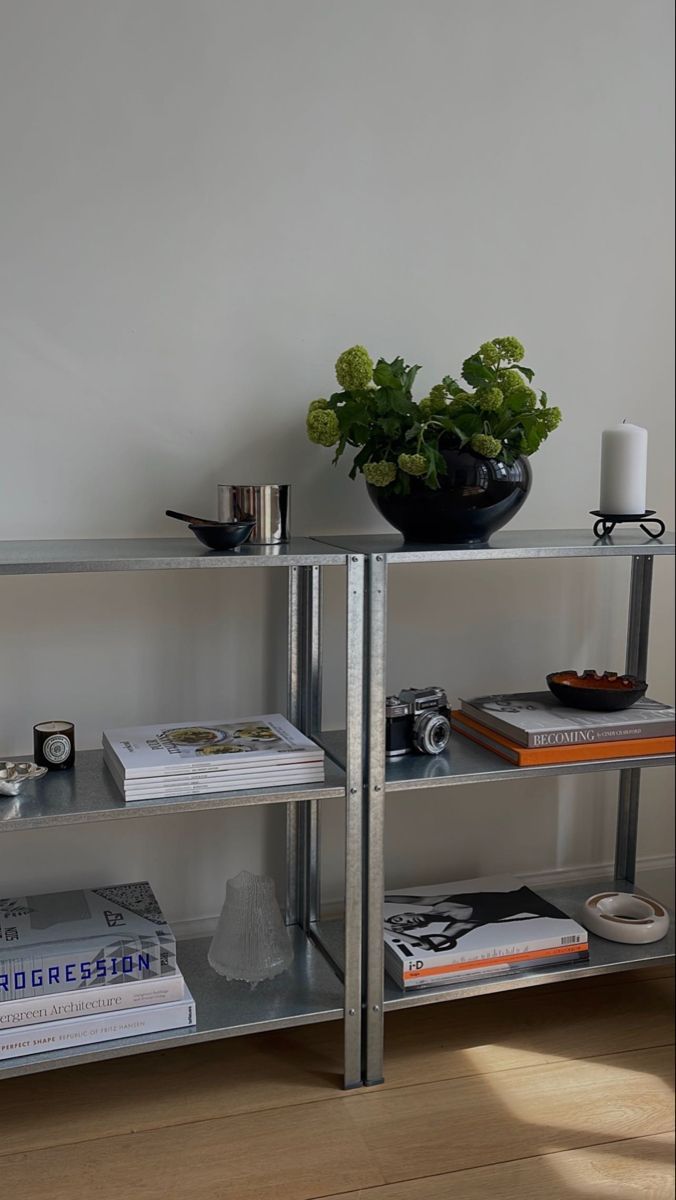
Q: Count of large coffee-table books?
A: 5